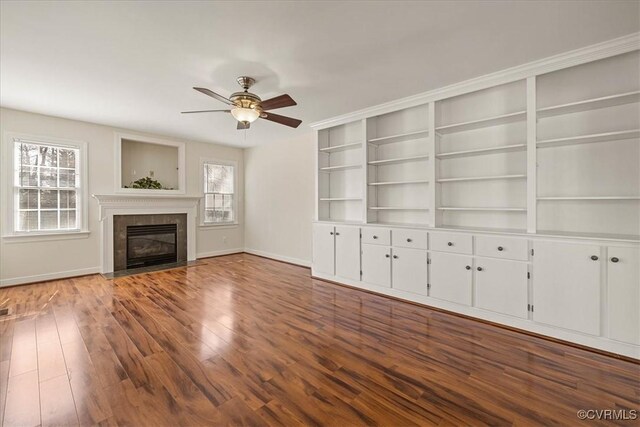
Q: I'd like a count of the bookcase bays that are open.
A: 4